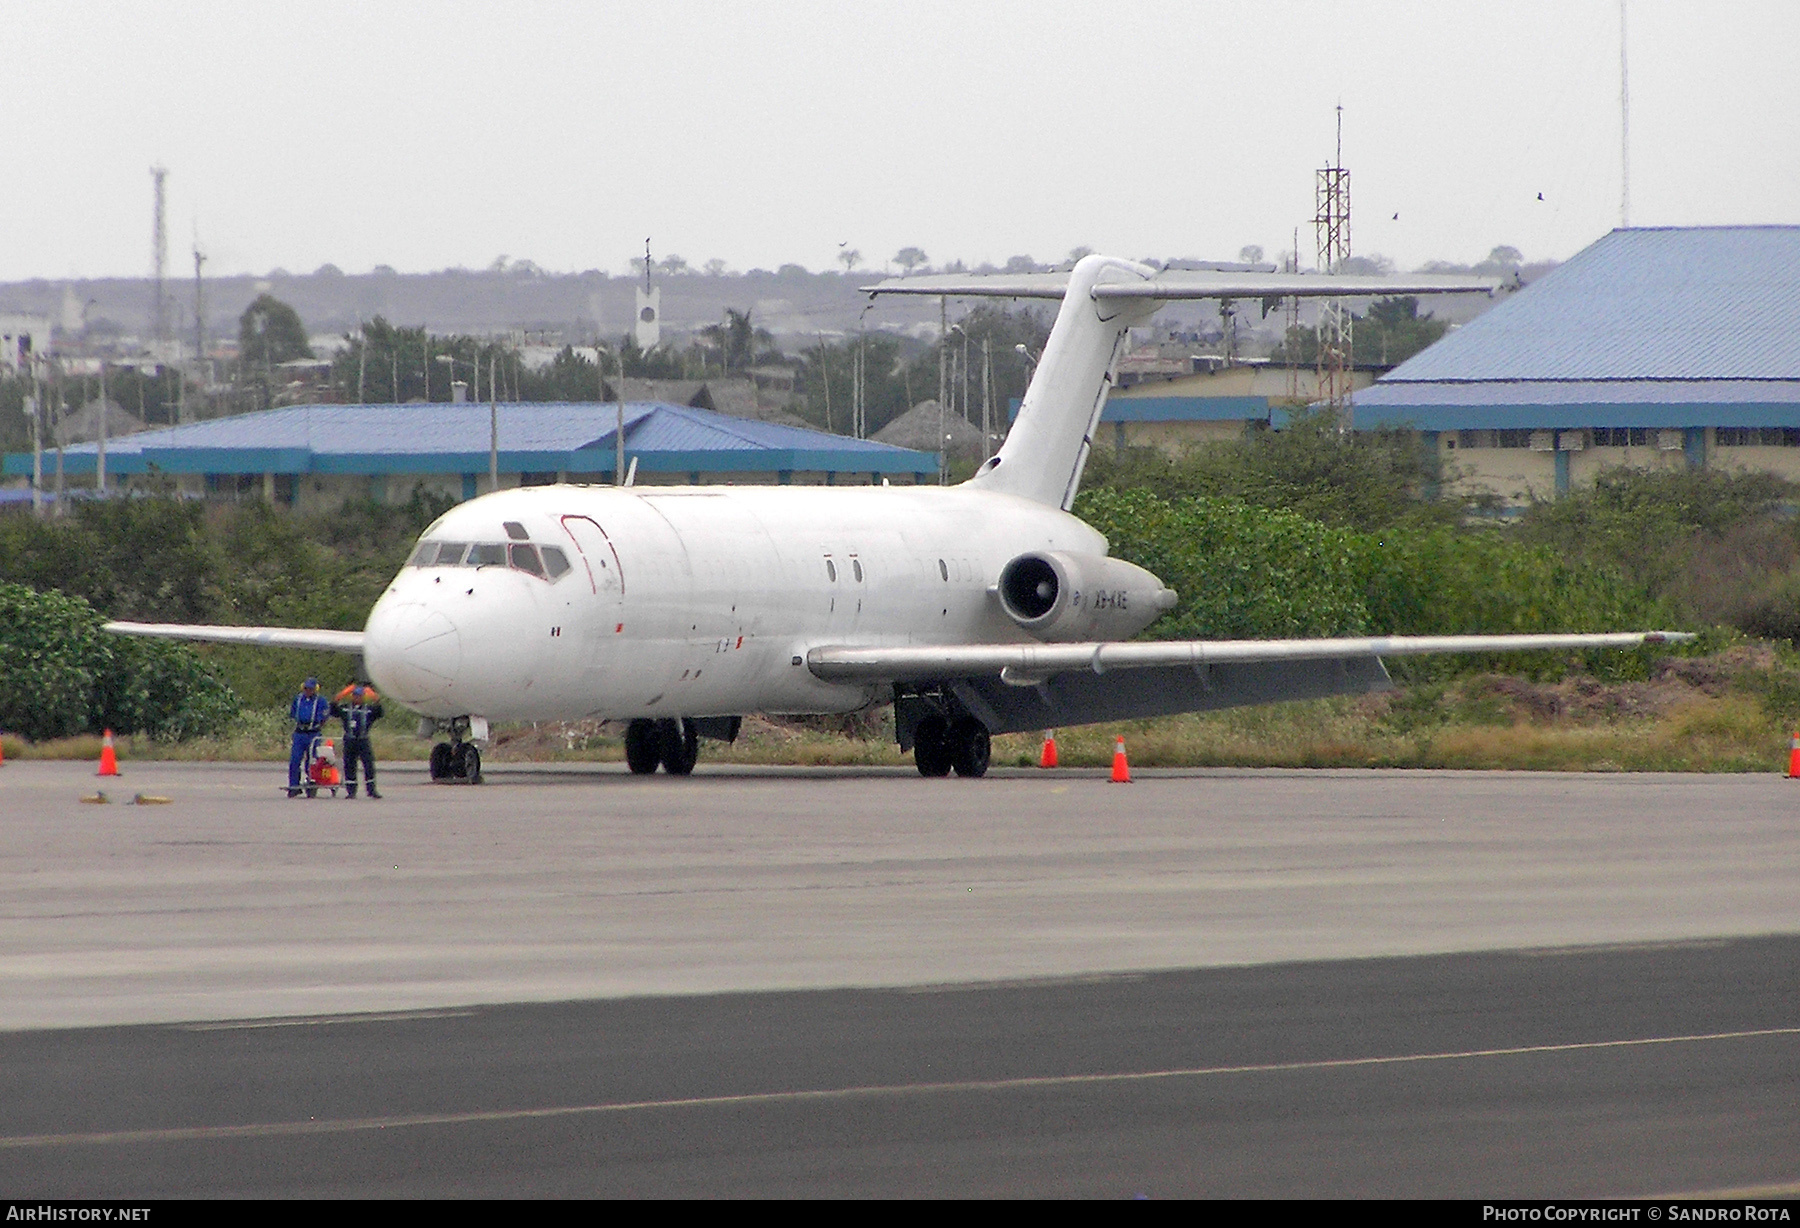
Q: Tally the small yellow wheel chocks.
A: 2